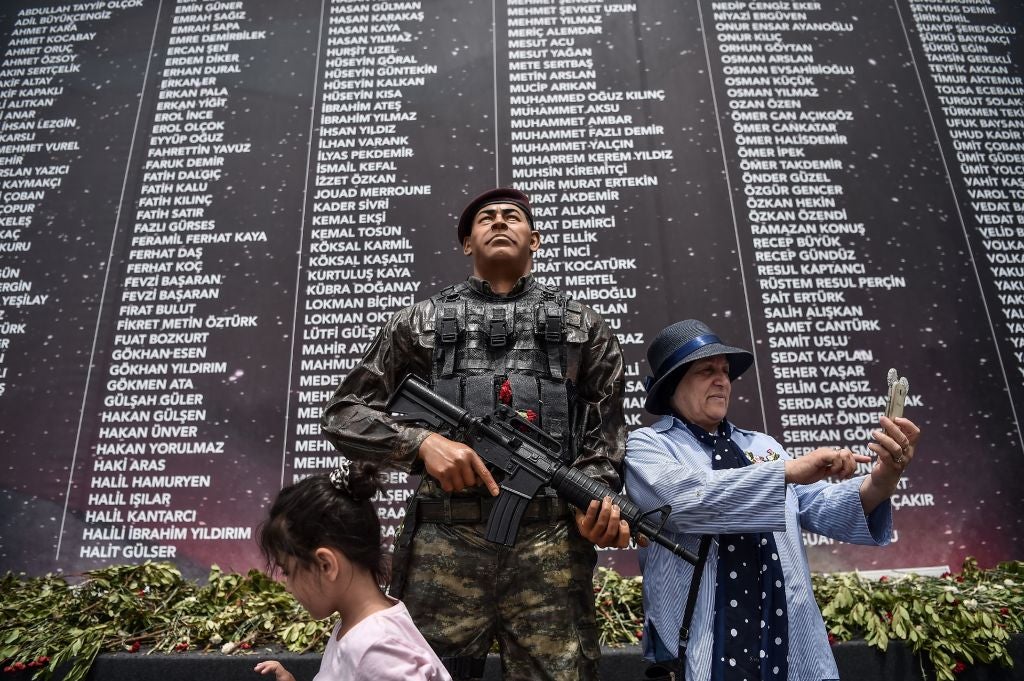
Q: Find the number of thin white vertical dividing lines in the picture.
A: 5